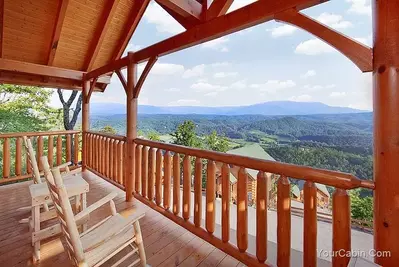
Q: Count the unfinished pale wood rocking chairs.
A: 2